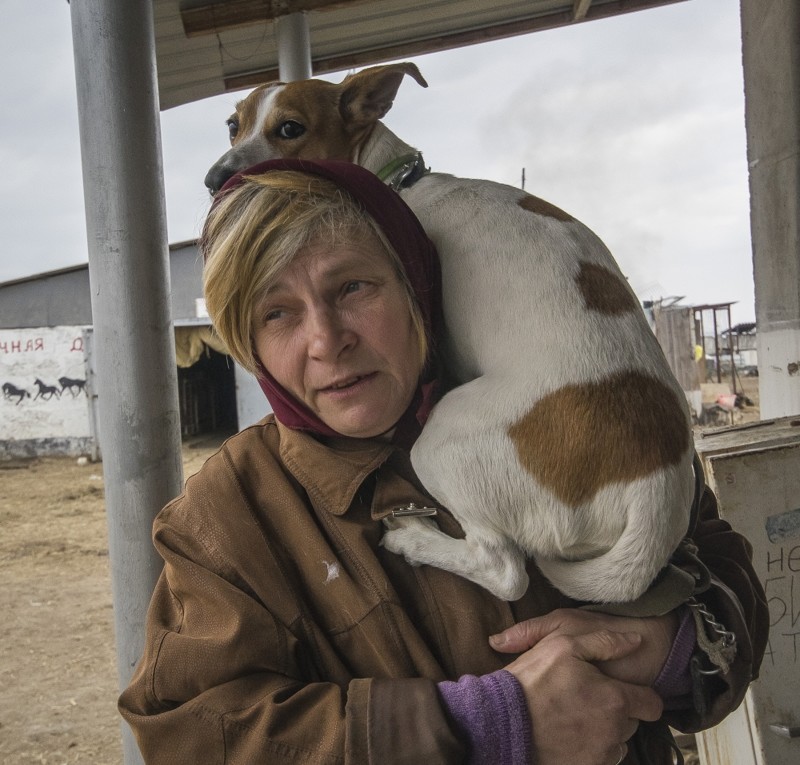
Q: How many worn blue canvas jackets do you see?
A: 0